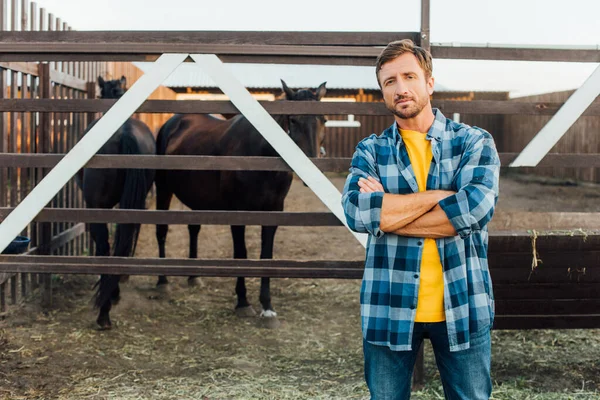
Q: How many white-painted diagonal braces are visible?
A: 3